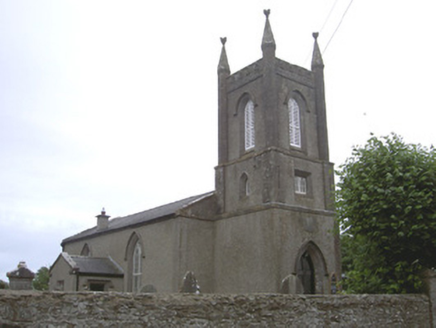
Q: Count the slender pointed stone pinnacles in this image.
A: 3